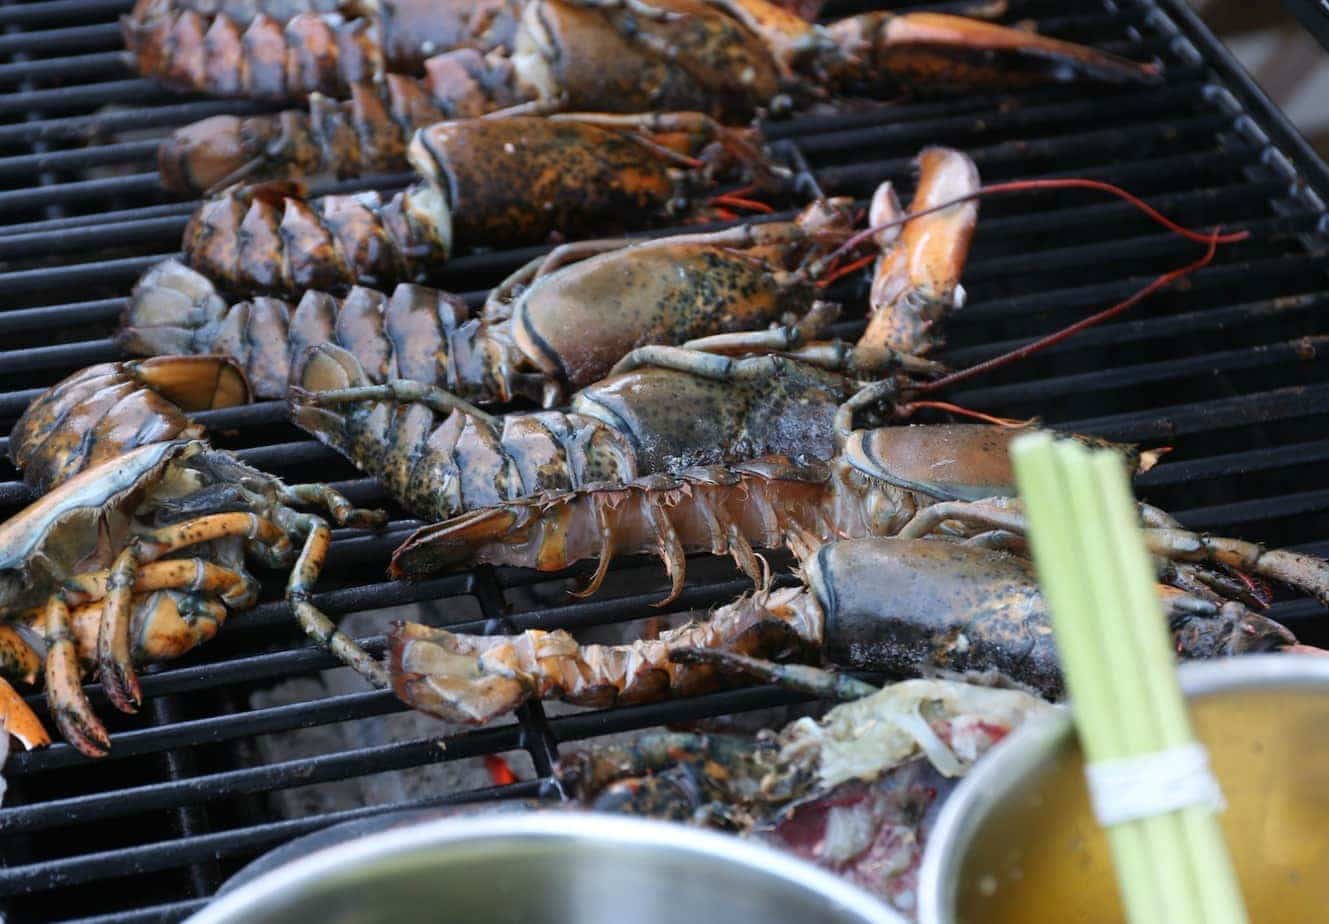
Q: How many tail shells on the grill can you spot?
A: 8